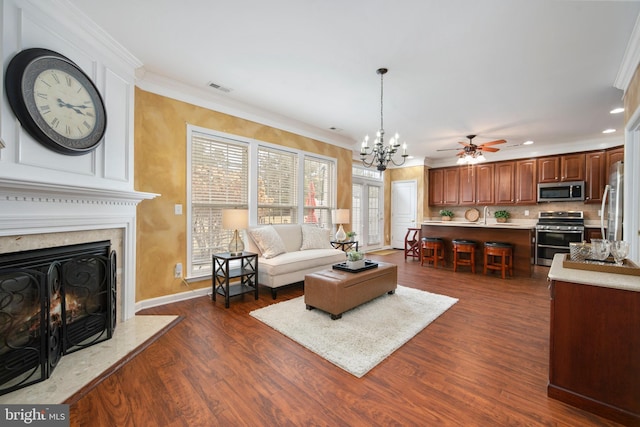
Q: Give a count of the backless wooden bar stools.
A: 3